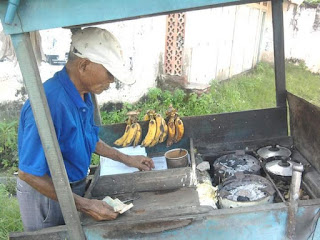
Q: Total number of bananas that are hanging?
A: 8